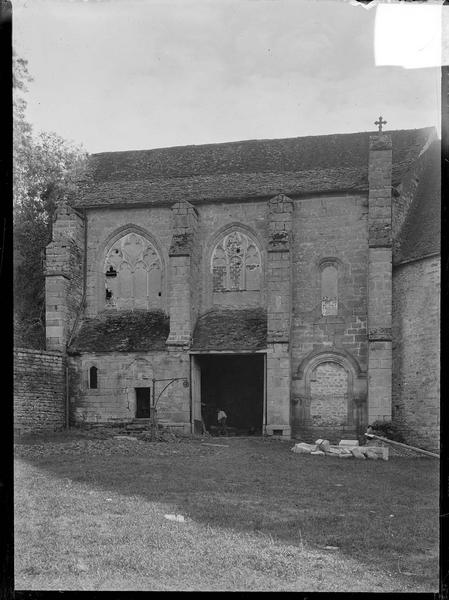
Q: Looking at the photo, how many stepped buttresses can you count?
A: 4